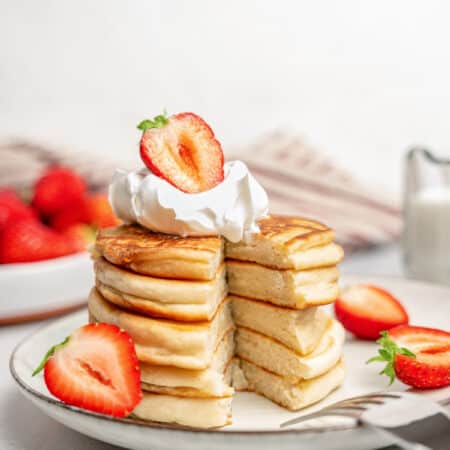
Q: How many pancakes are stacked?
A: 5